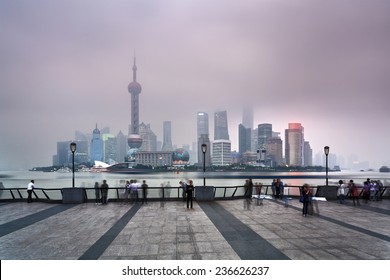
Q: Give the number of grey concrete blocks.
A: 3